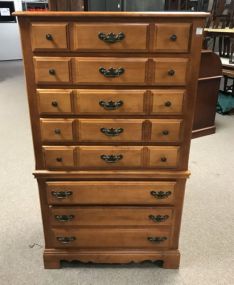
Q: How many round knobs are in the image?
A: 10